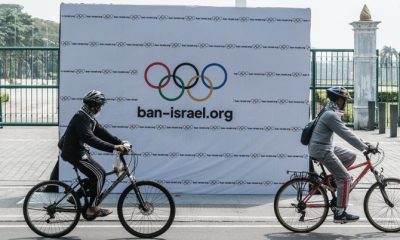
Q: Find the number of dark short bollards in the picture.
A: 3